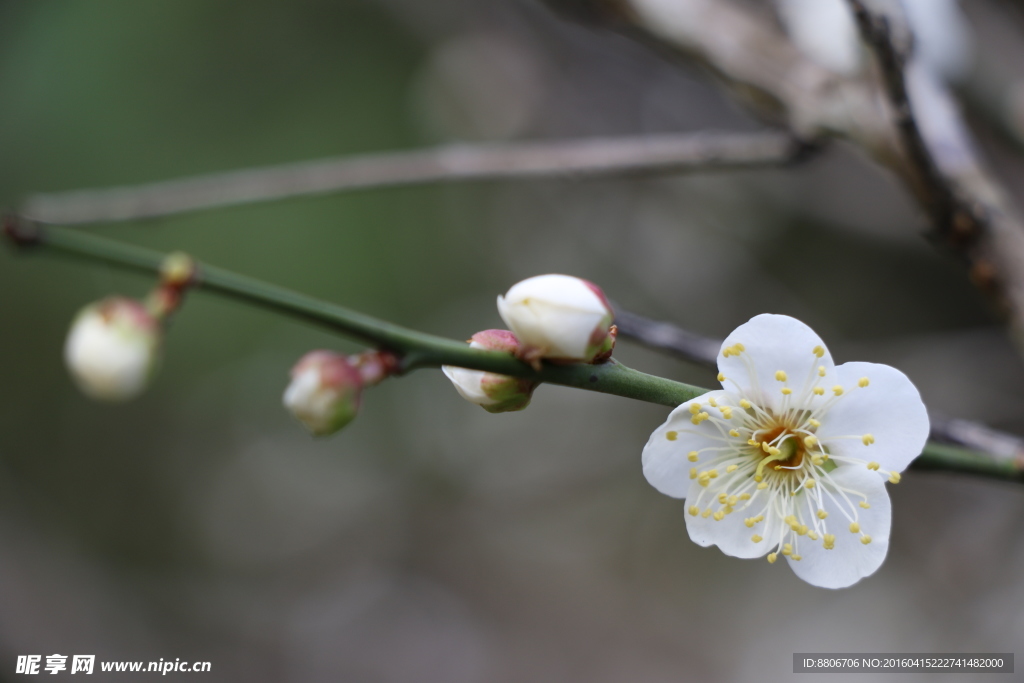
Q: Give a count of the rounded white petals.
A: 5